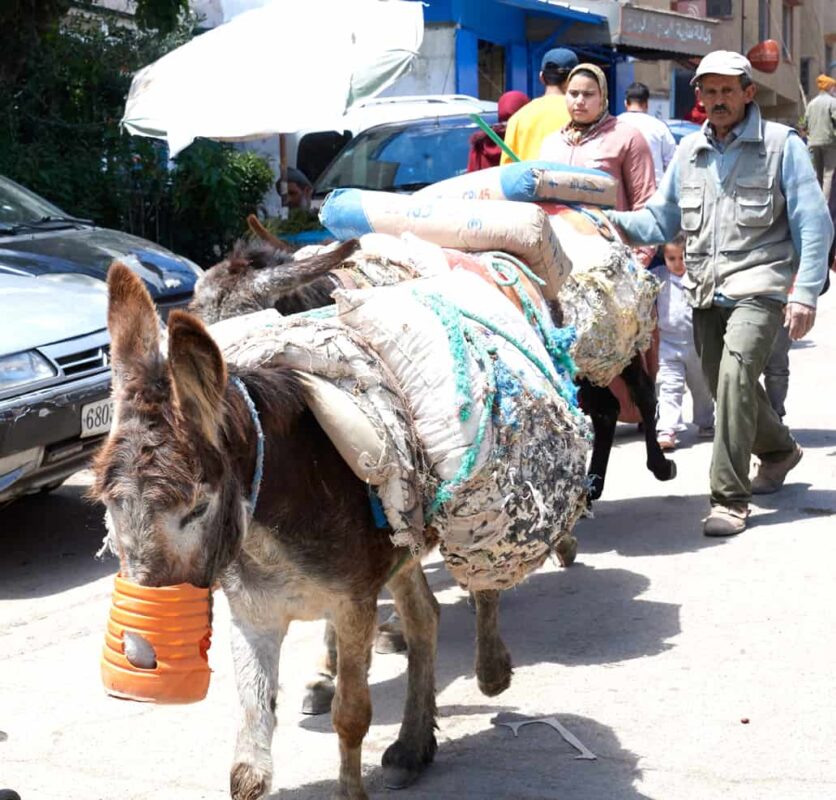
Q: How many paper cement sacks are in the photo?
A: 2